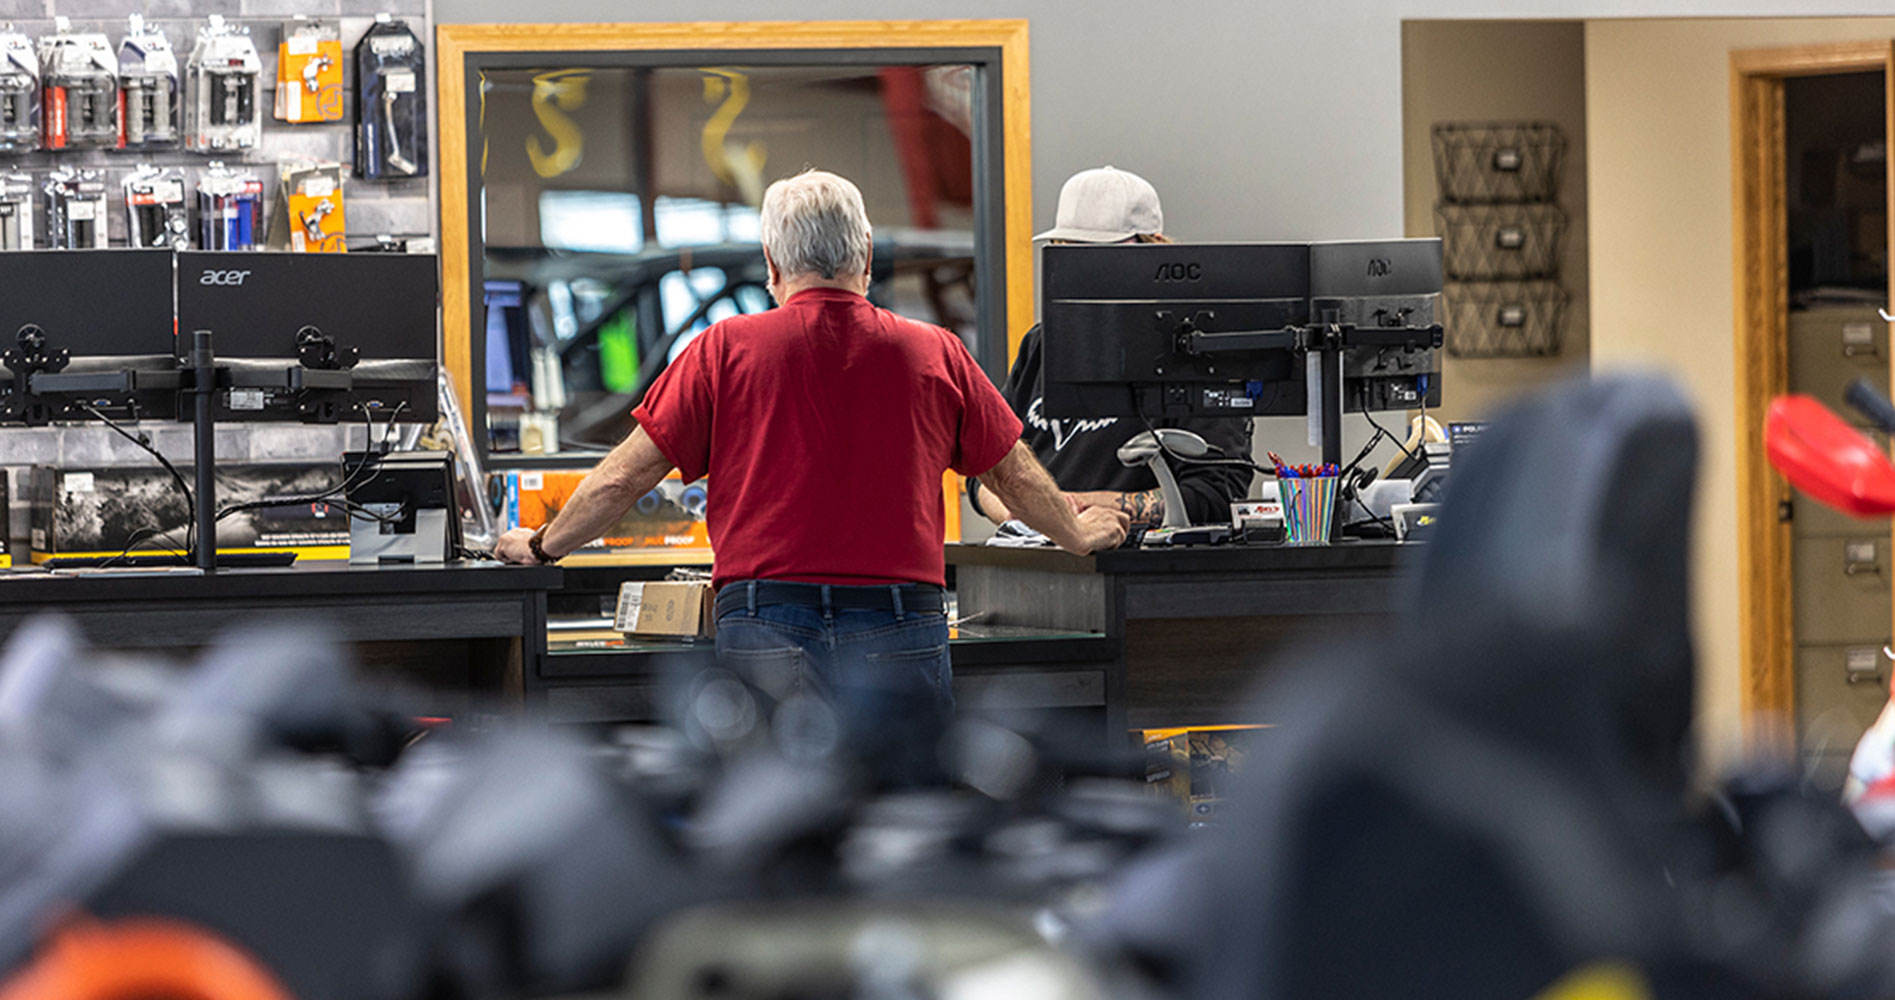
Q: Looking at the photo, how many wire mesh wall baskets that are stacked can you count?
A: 3